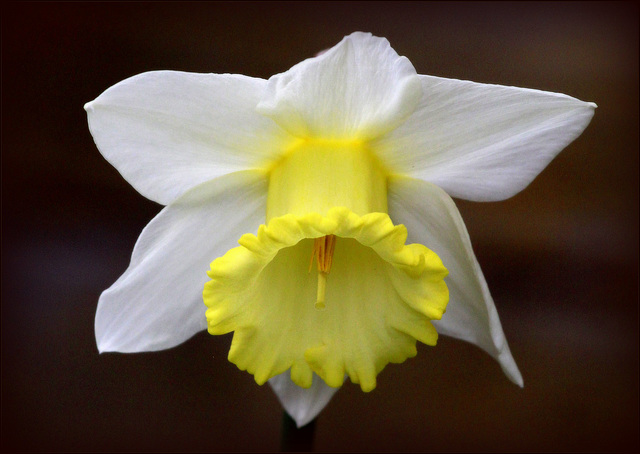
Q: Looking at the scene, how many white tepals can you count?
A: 6